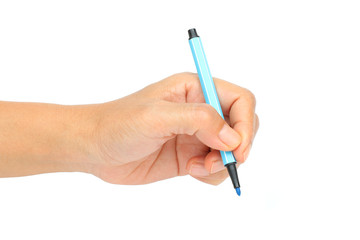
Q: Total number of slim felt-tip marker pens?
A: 1